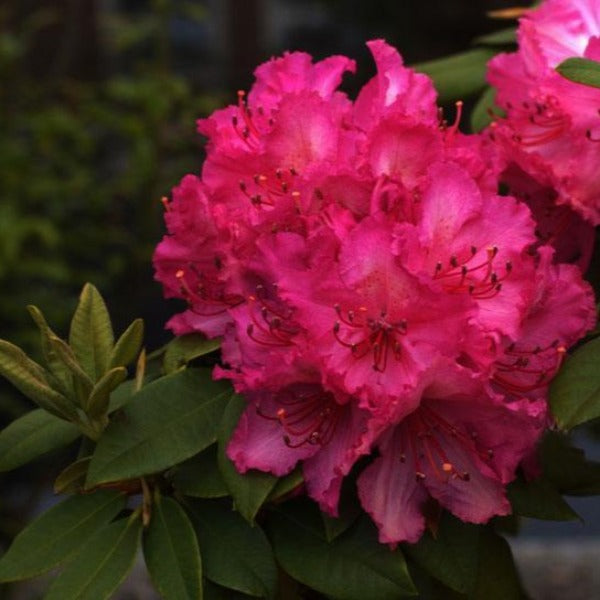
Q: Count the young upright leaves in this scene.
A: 6